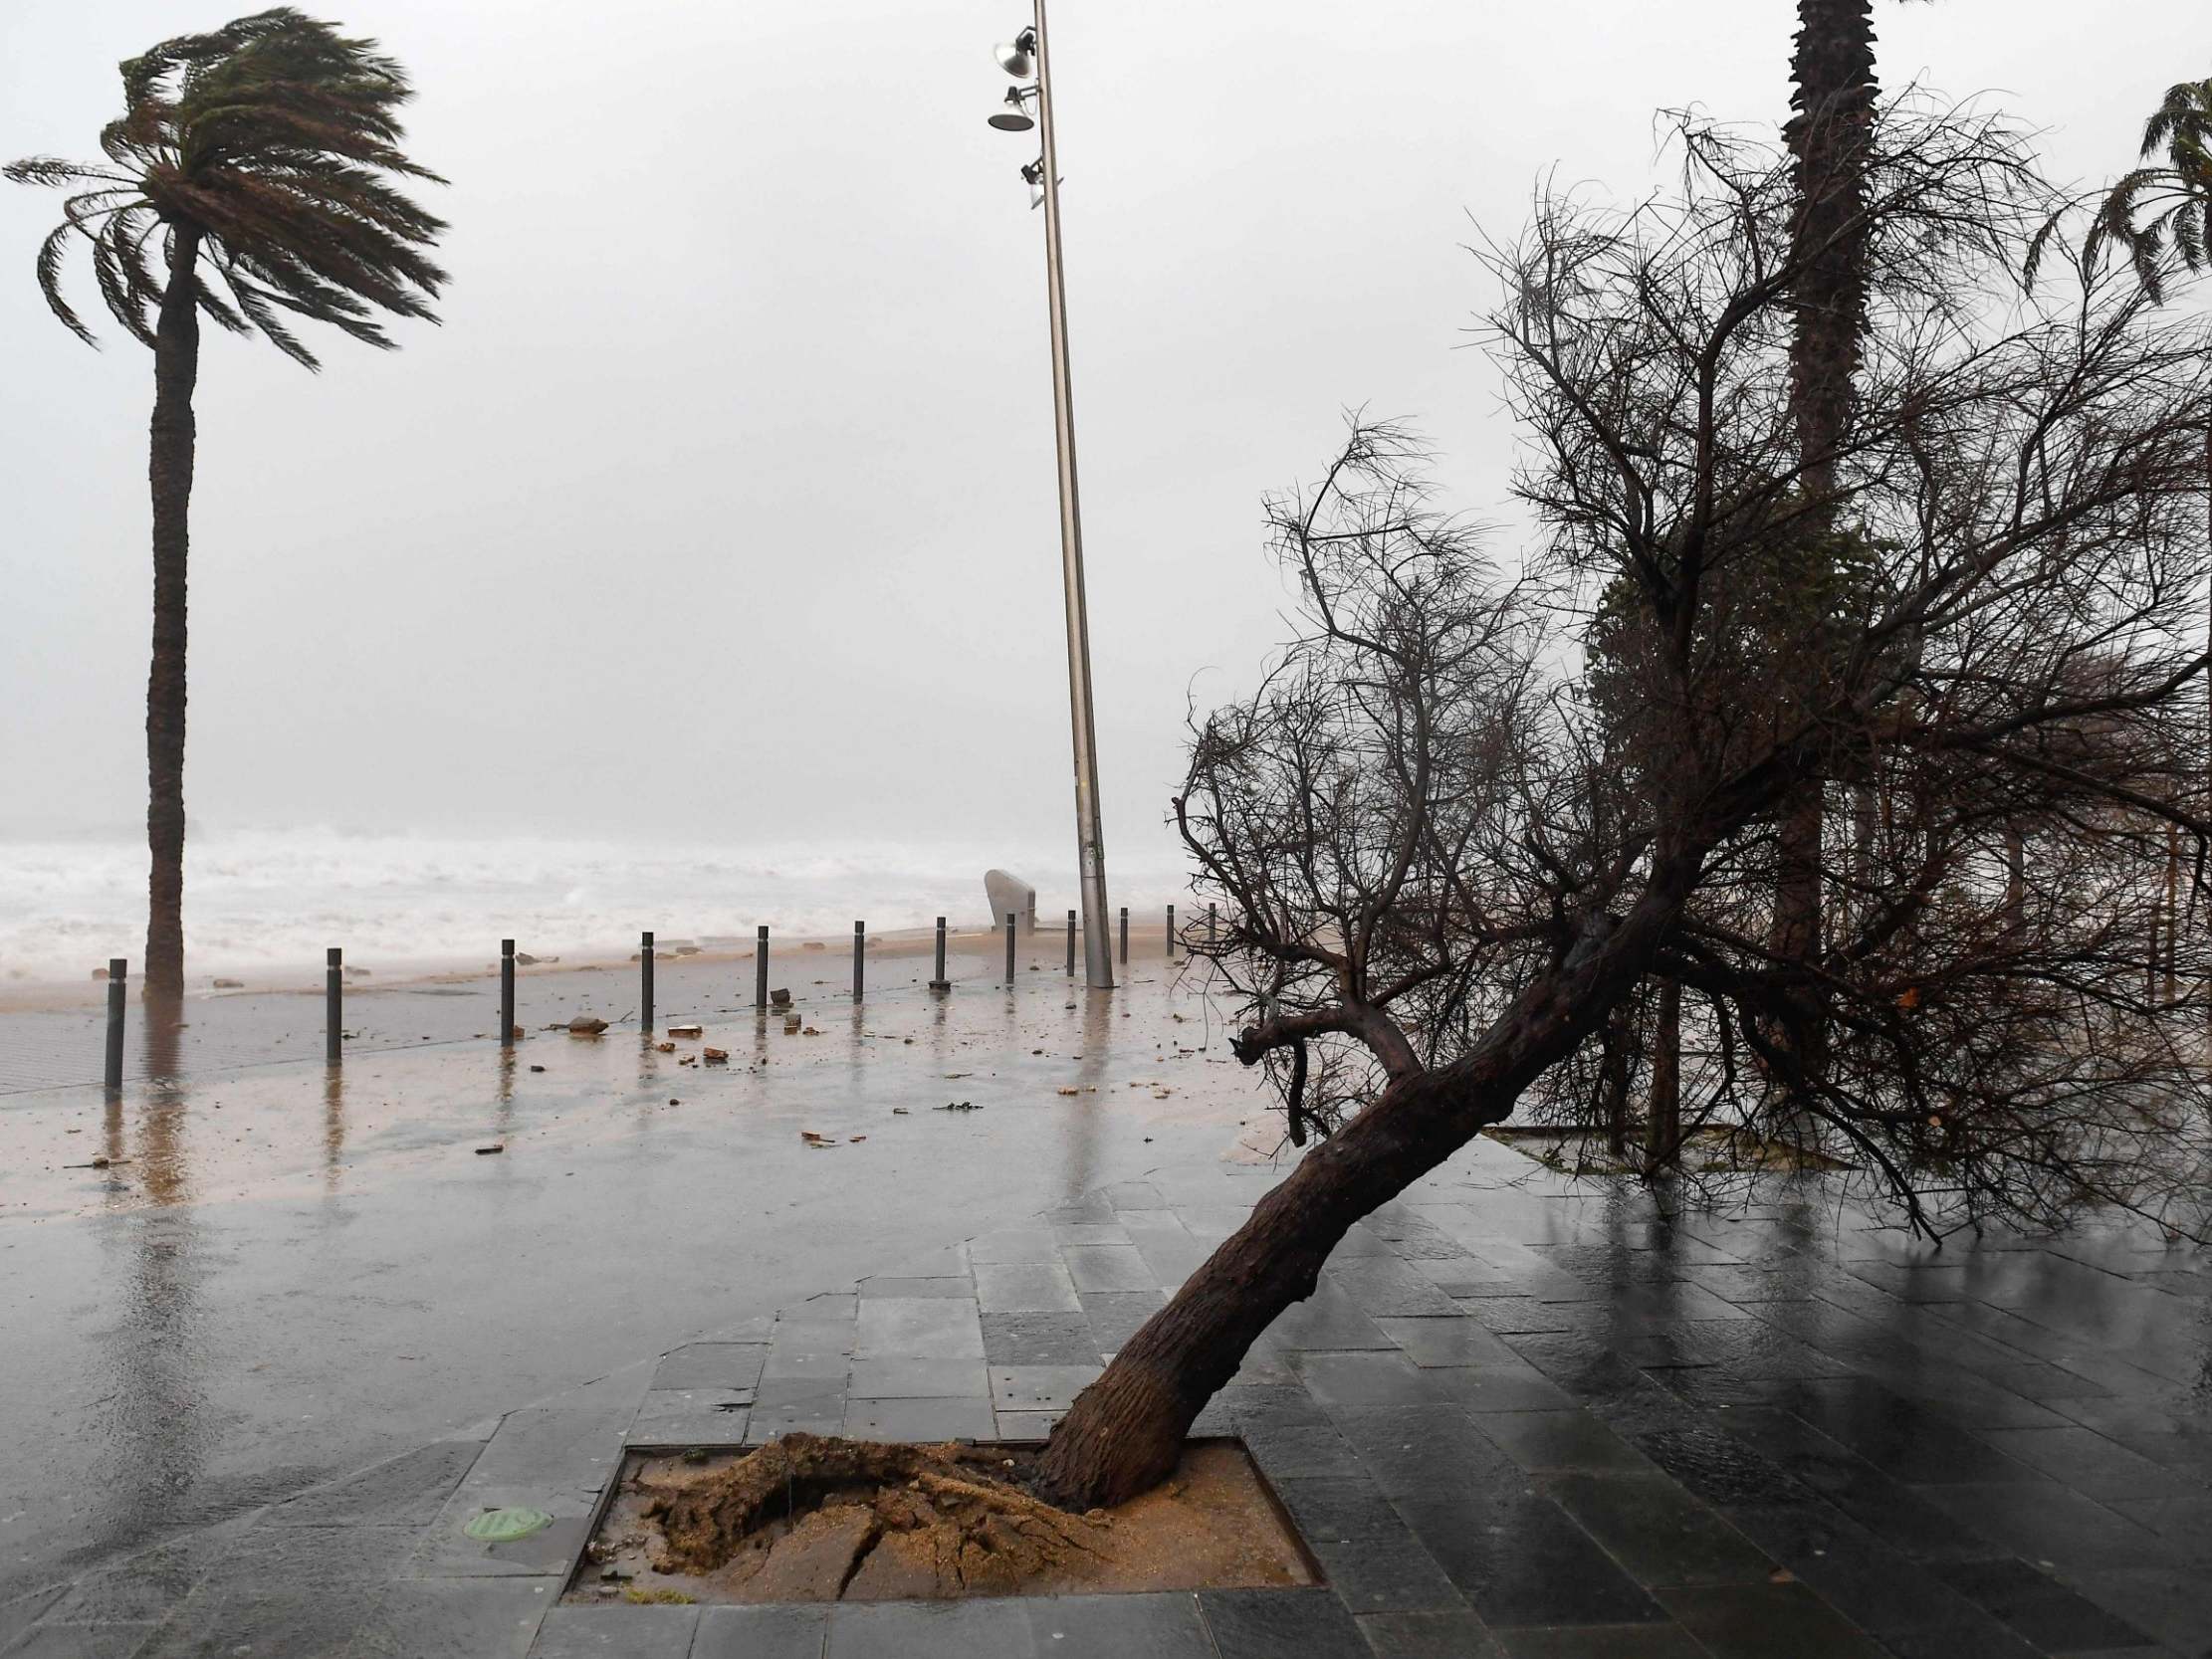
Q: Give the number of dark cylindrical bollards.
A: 12